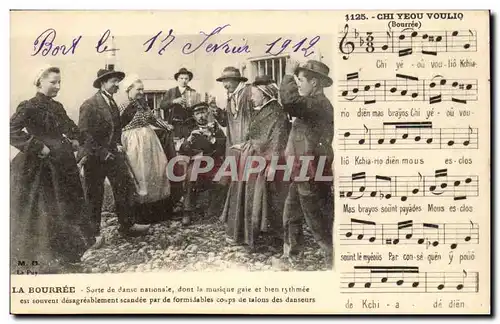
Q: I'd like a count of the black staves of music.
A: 6